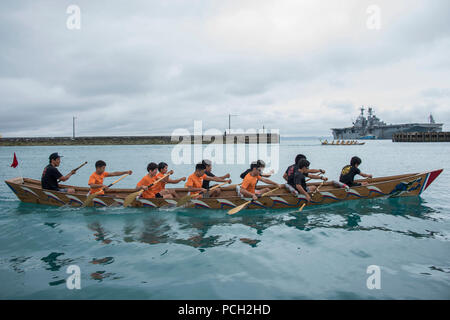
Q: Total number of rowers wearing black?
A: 6